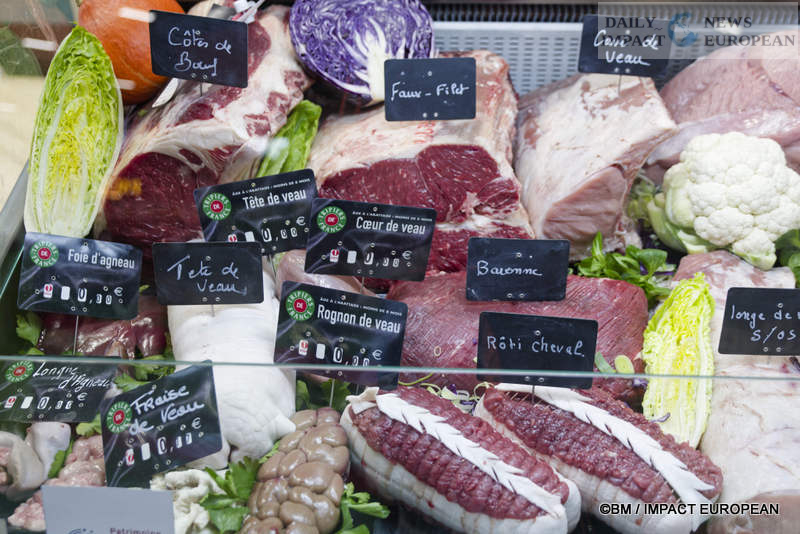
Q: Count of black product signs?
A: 13